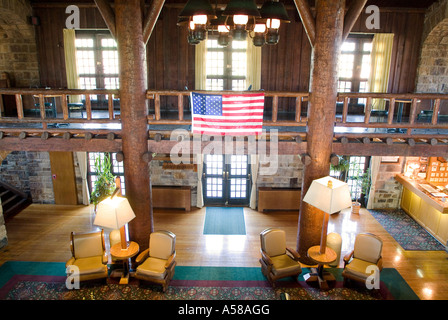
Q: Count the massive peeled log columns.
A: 2